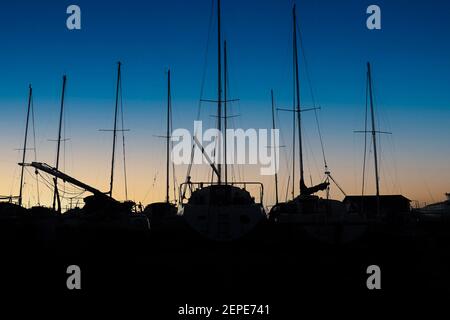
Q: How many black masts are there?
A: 9